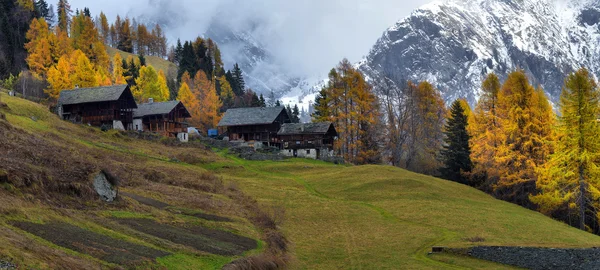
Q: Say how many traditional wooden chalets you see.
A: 4